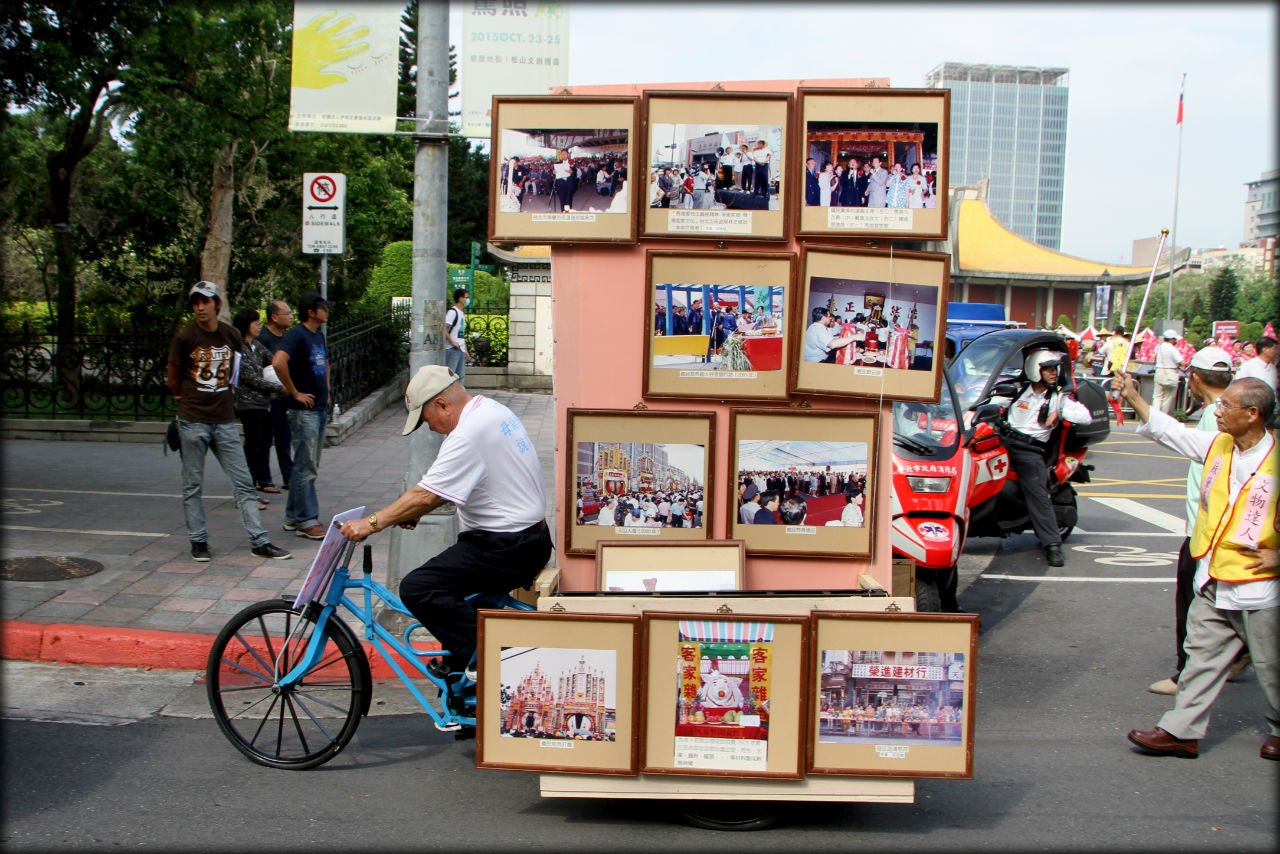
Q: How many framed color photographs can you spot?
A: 11